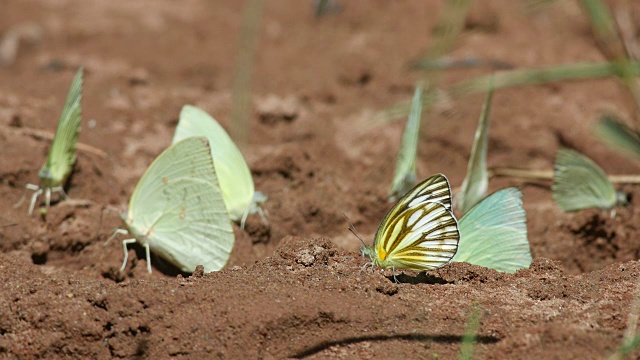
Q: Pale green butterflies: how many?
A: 7